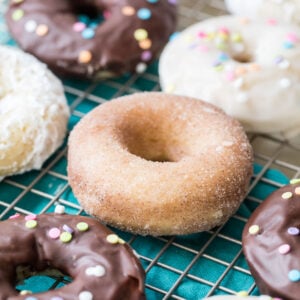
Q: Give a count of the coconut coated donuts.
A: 1